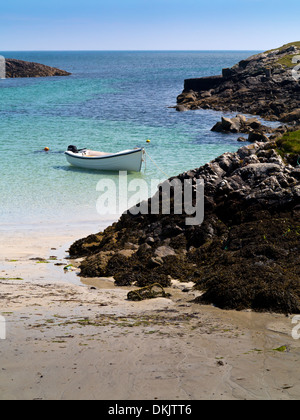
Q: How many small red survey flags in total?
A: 0